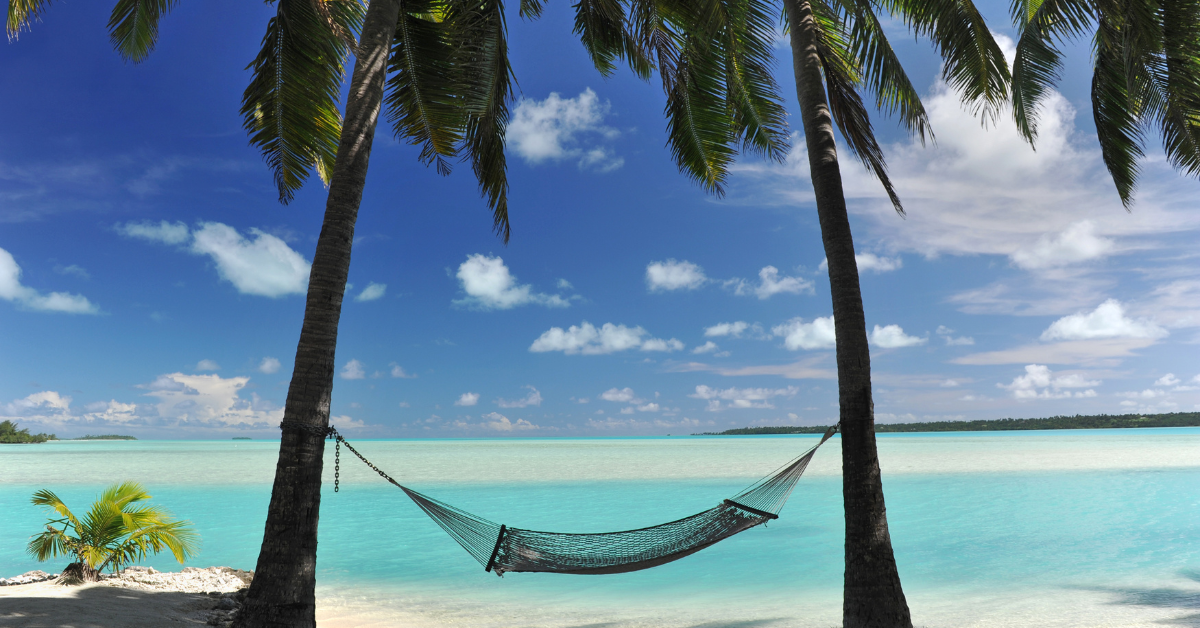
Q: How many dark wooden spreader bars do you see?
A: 2